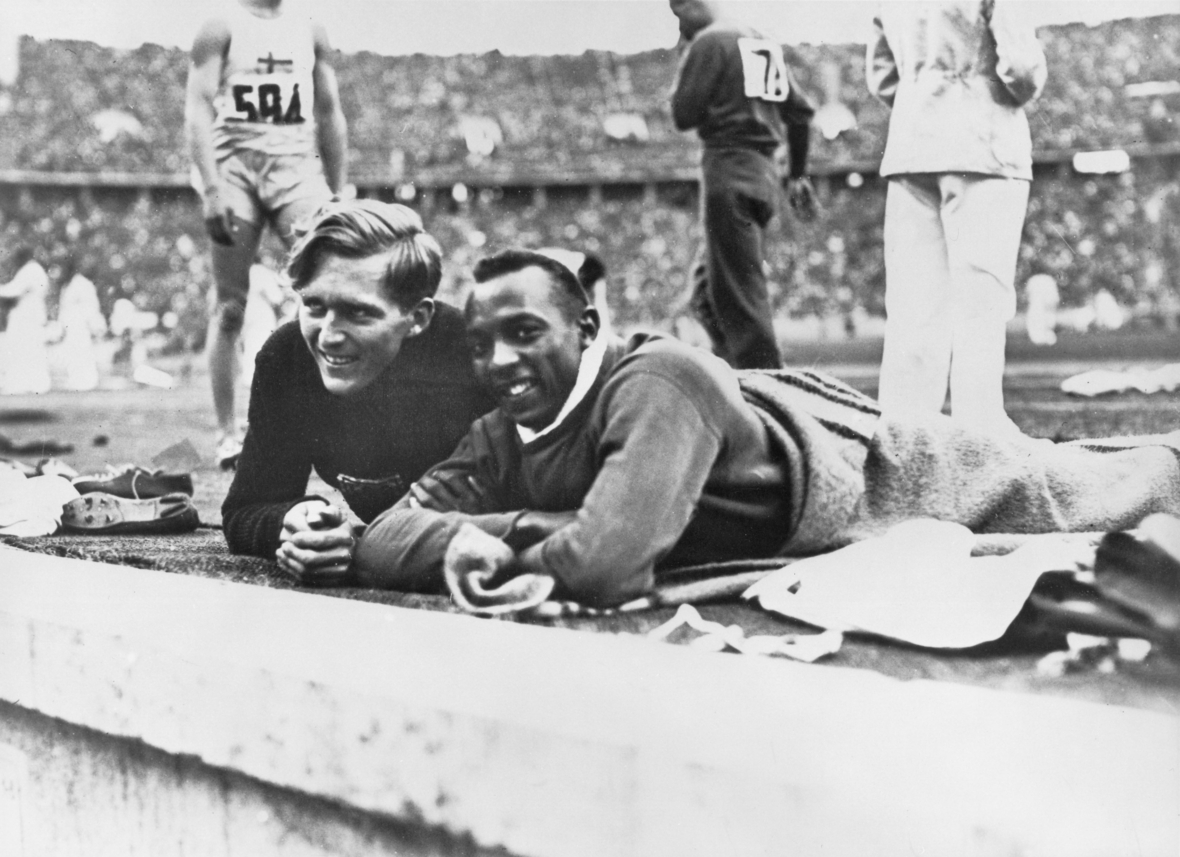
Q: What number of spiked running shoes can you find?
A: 2